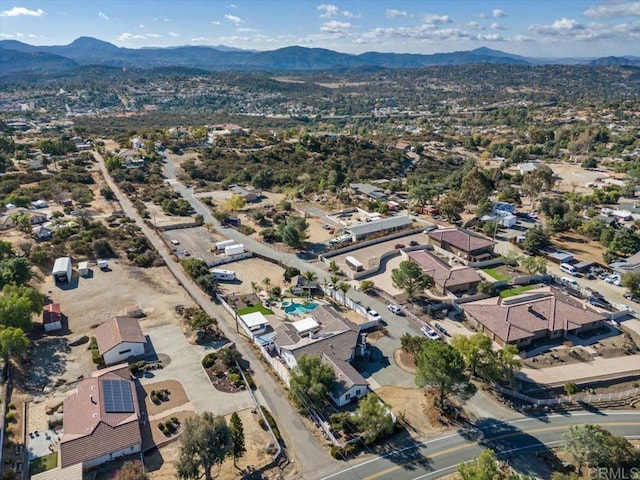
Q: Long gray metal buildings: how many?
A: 1